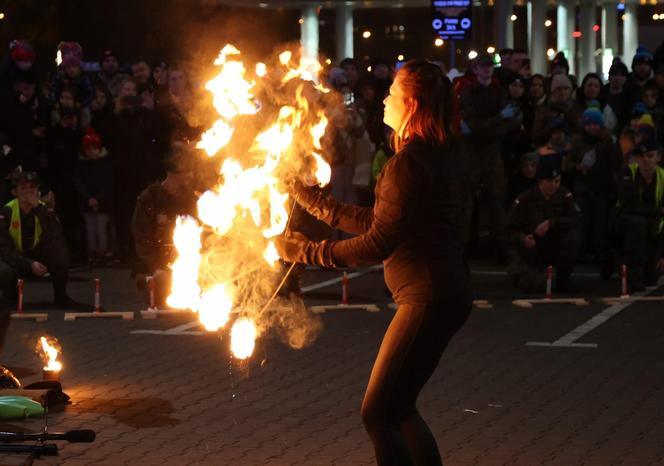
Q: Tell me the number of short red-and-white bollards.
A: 6